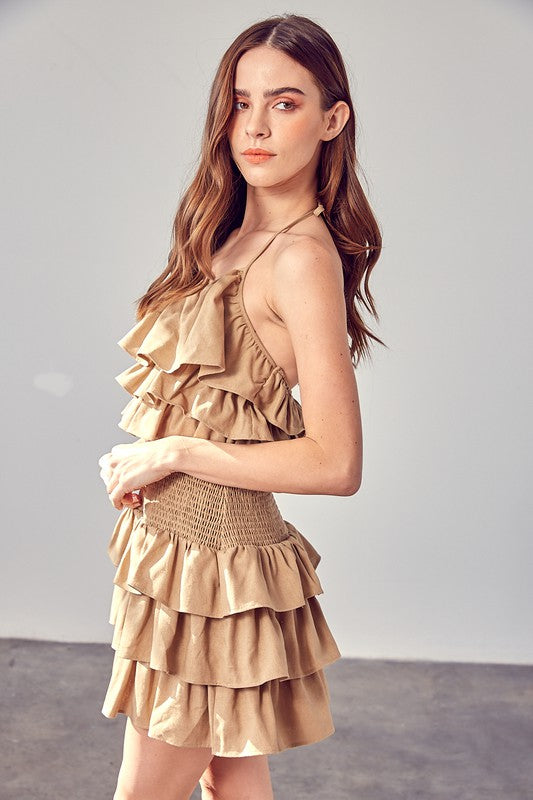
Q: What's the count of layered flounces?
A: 6